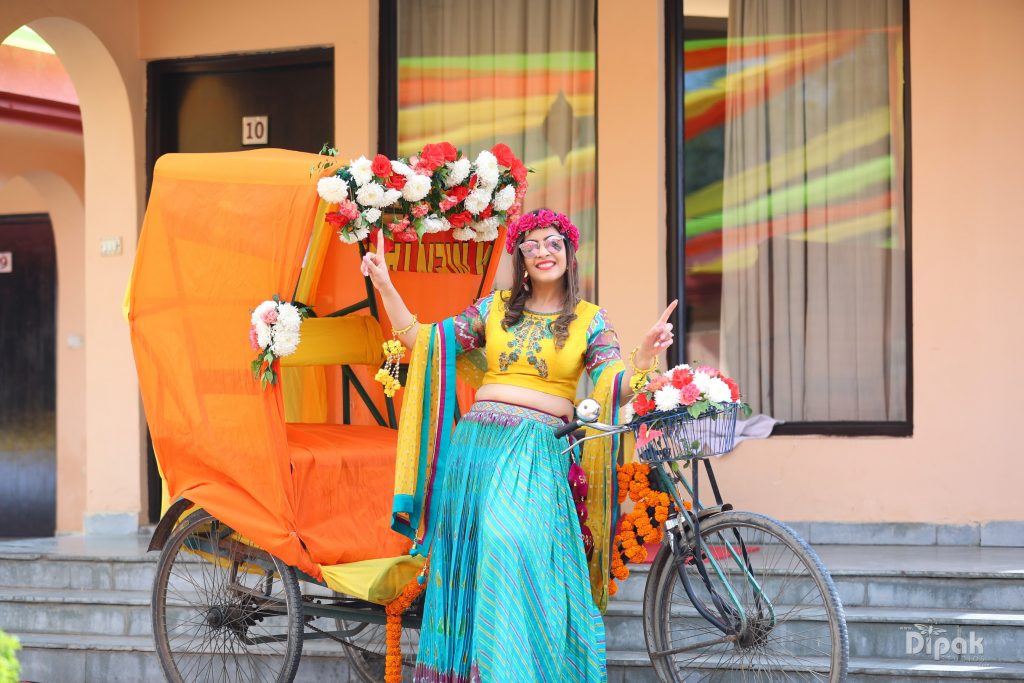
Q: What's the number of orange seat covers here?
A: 1